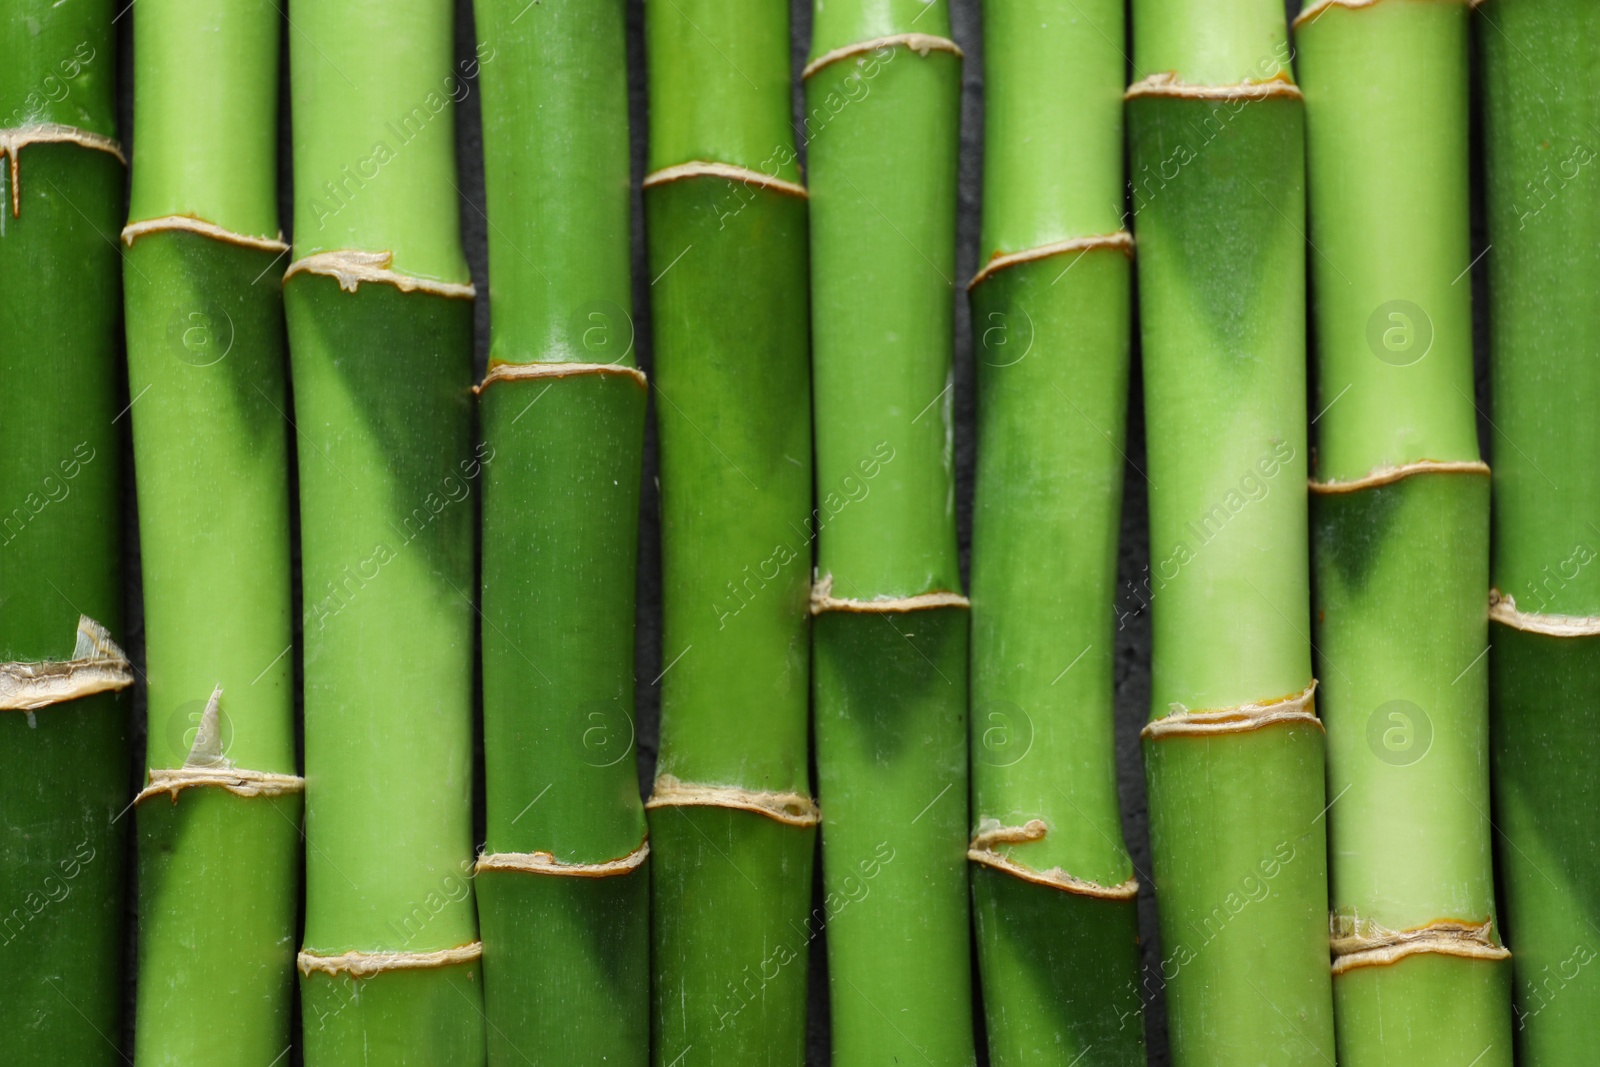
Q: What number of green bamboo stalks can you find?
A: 10